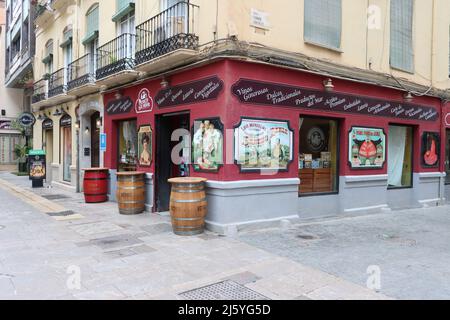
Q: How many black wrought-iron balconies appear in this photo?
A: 5